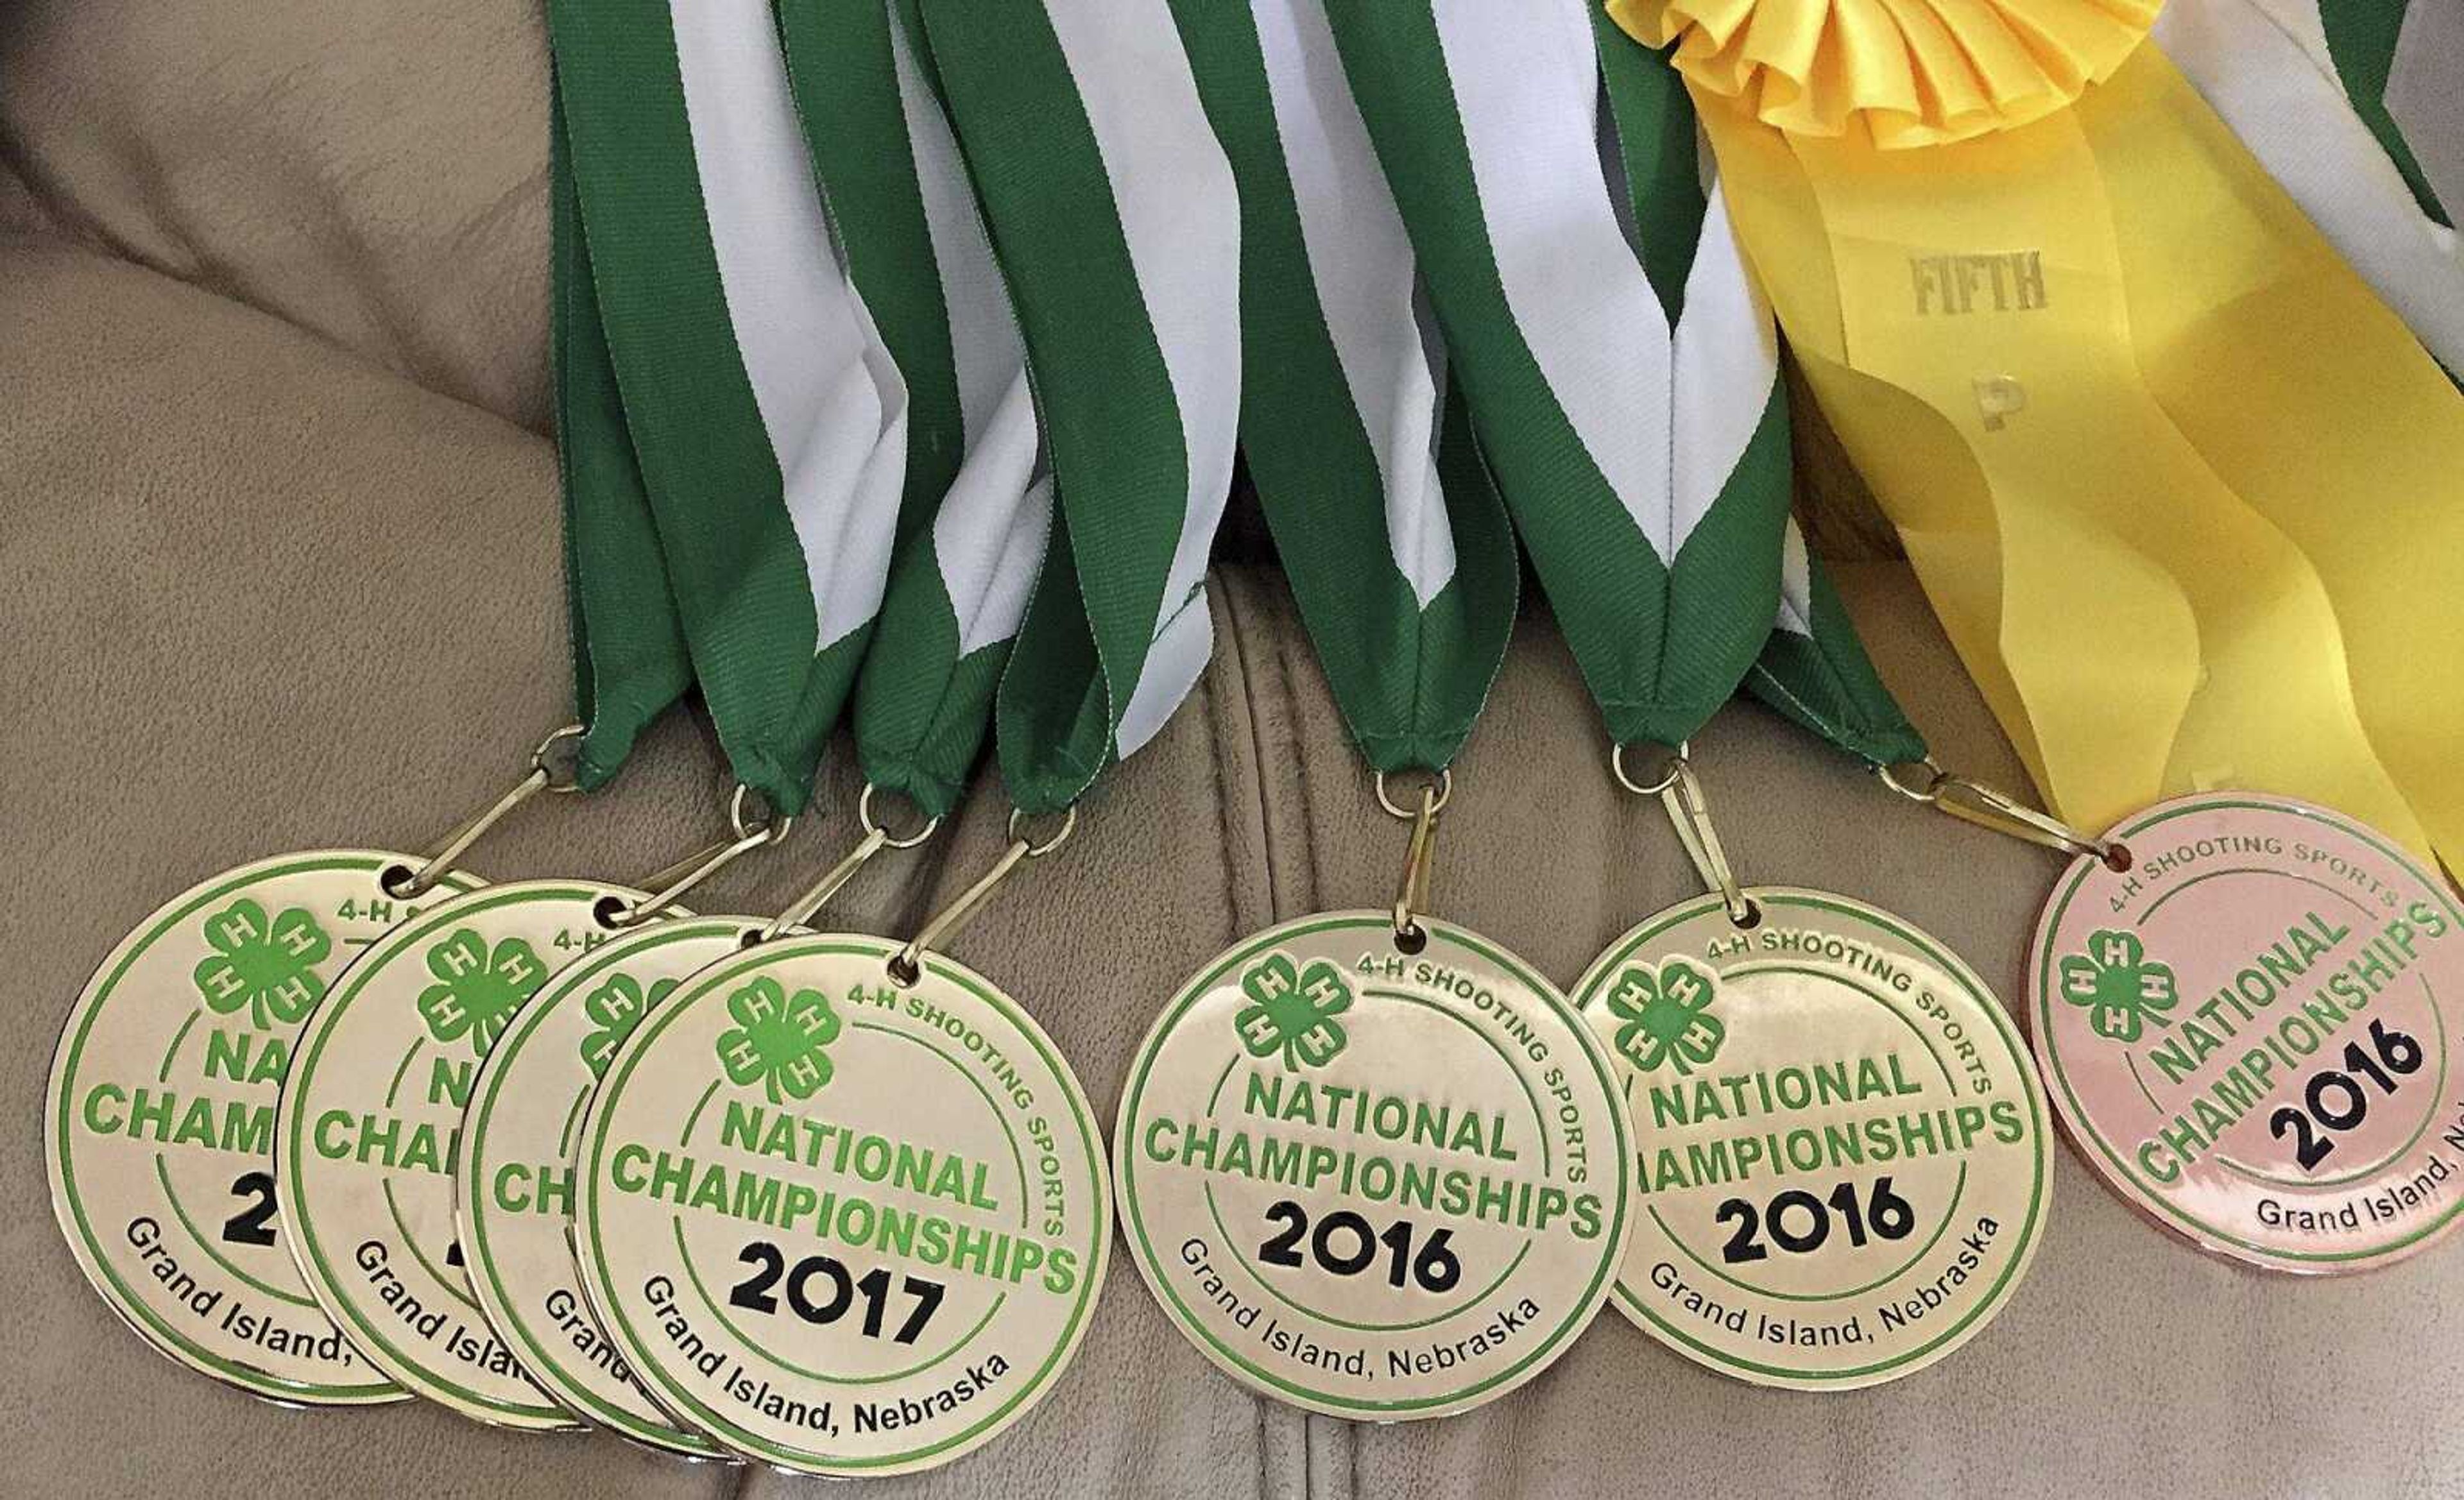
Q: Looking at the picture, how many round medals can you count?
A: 7